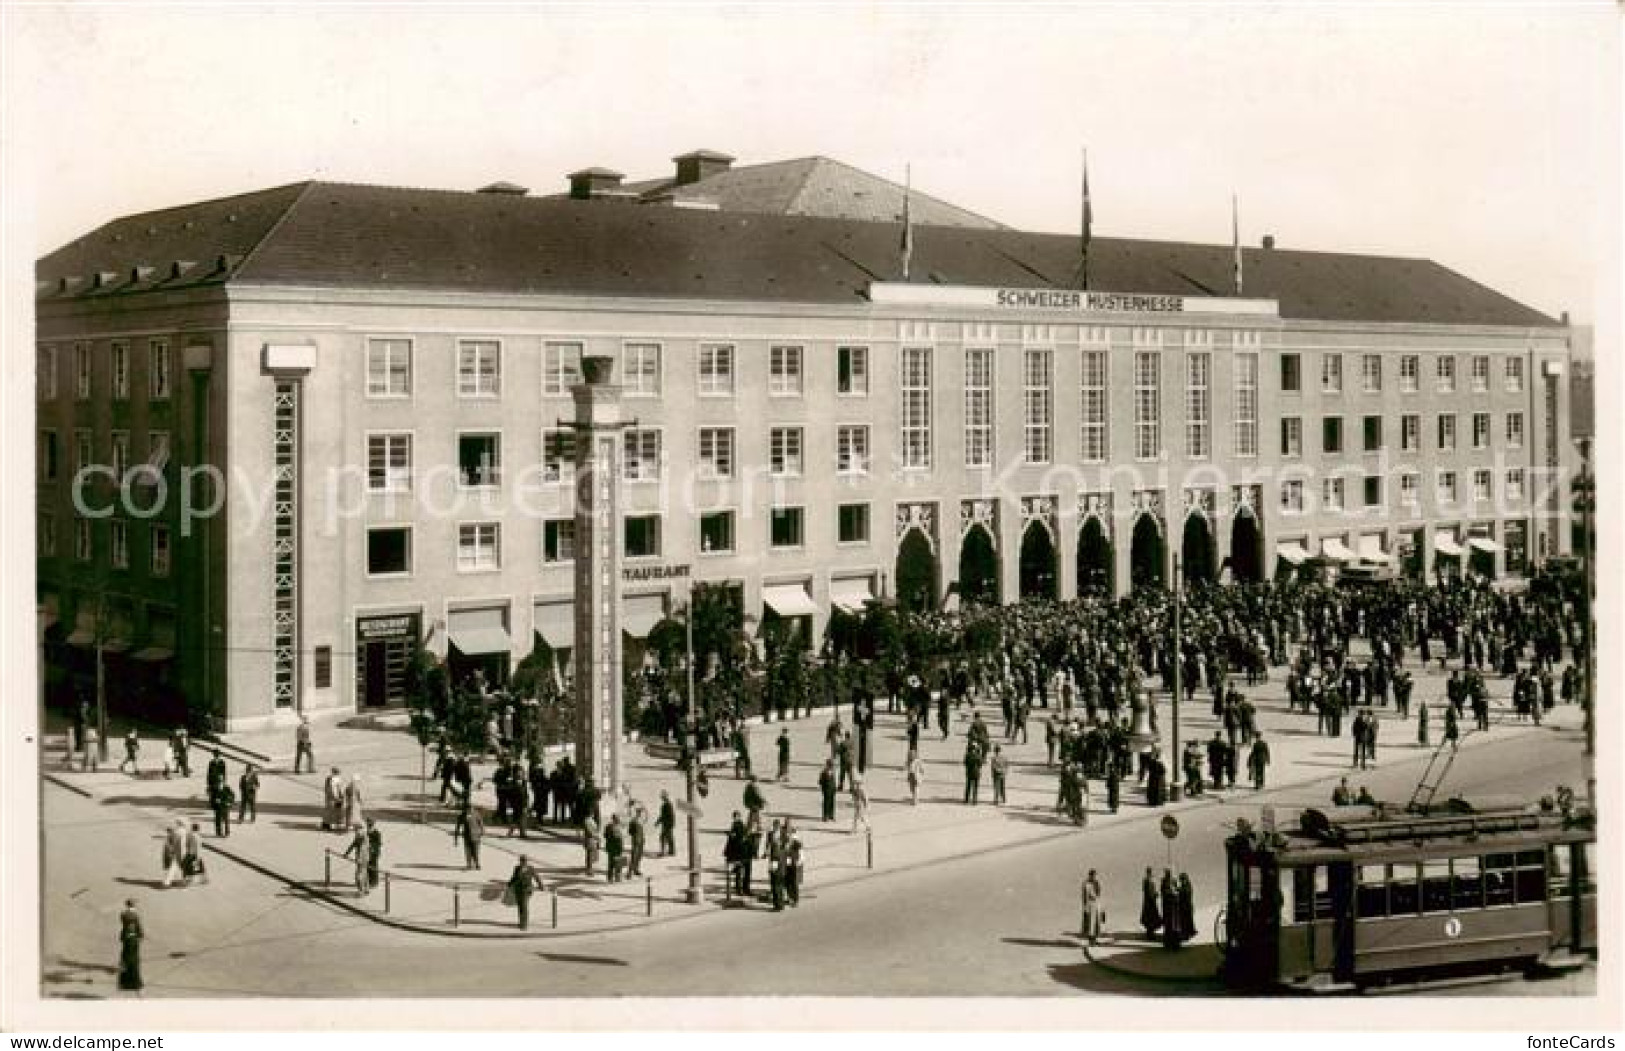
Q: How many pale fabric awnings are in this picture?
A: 10